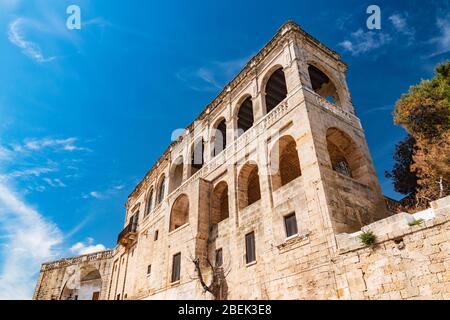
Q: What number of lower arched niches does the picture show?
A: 5